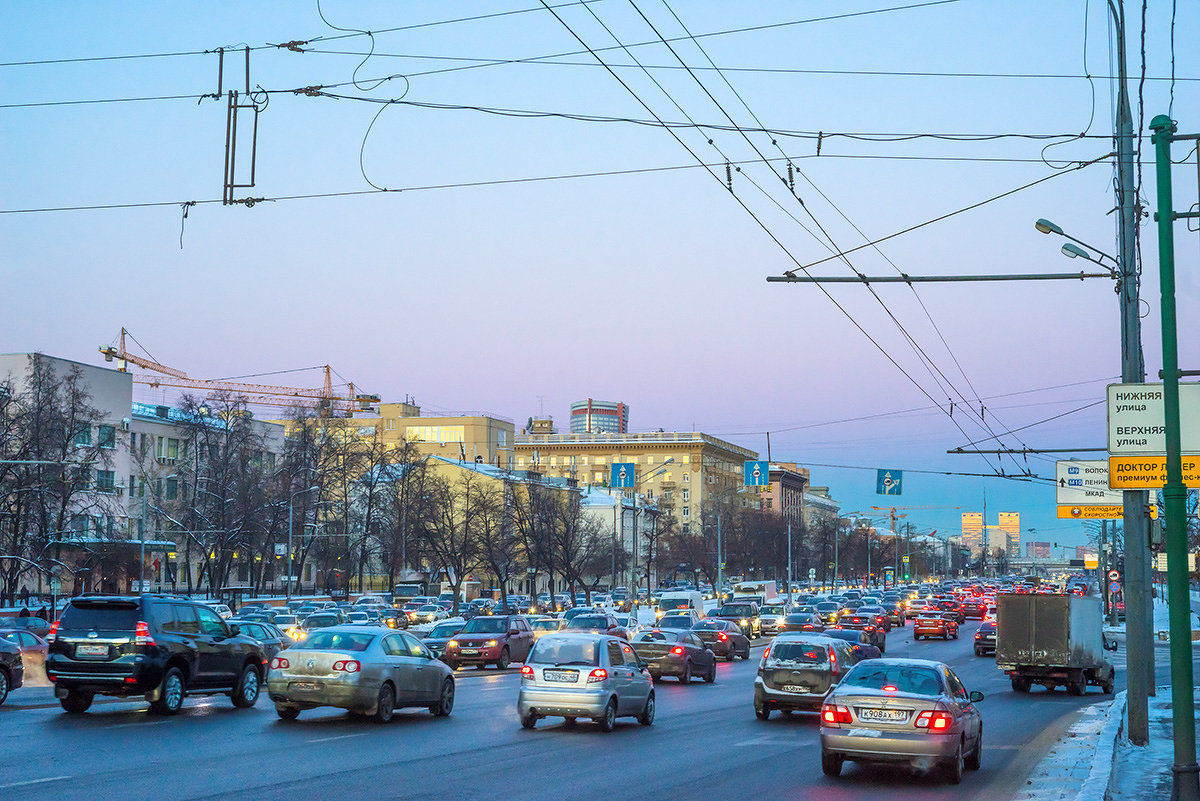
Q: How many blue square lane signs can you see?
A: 3